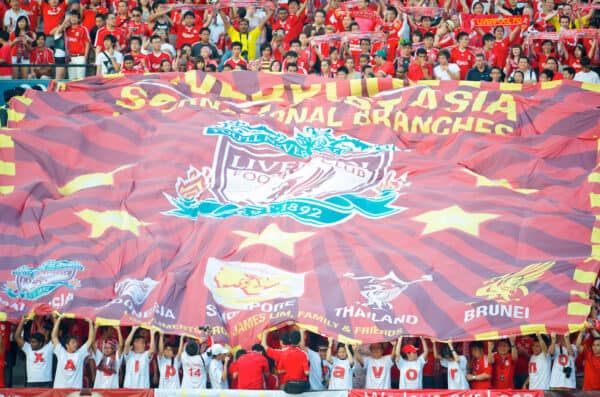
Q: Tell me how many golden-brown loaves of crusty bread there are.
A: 0